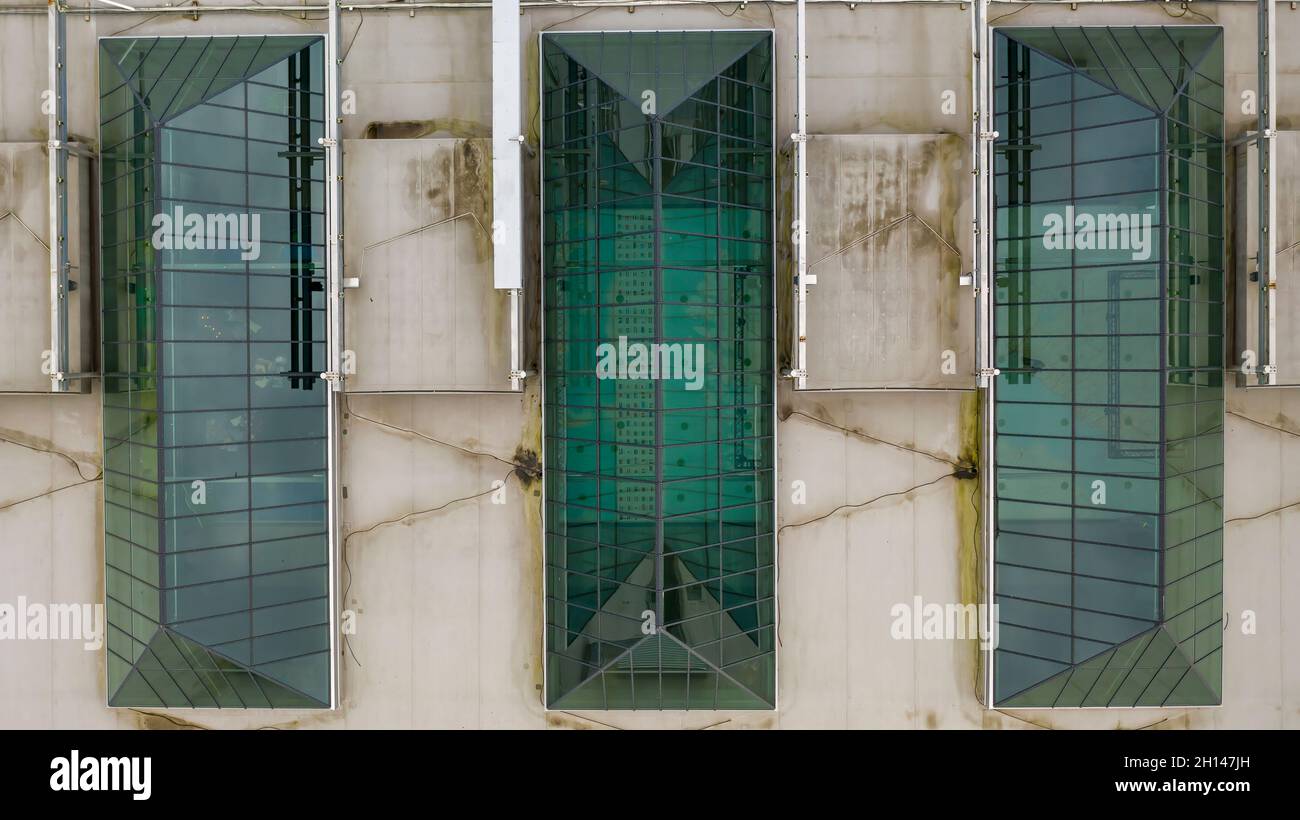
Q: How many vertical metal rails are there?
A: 6